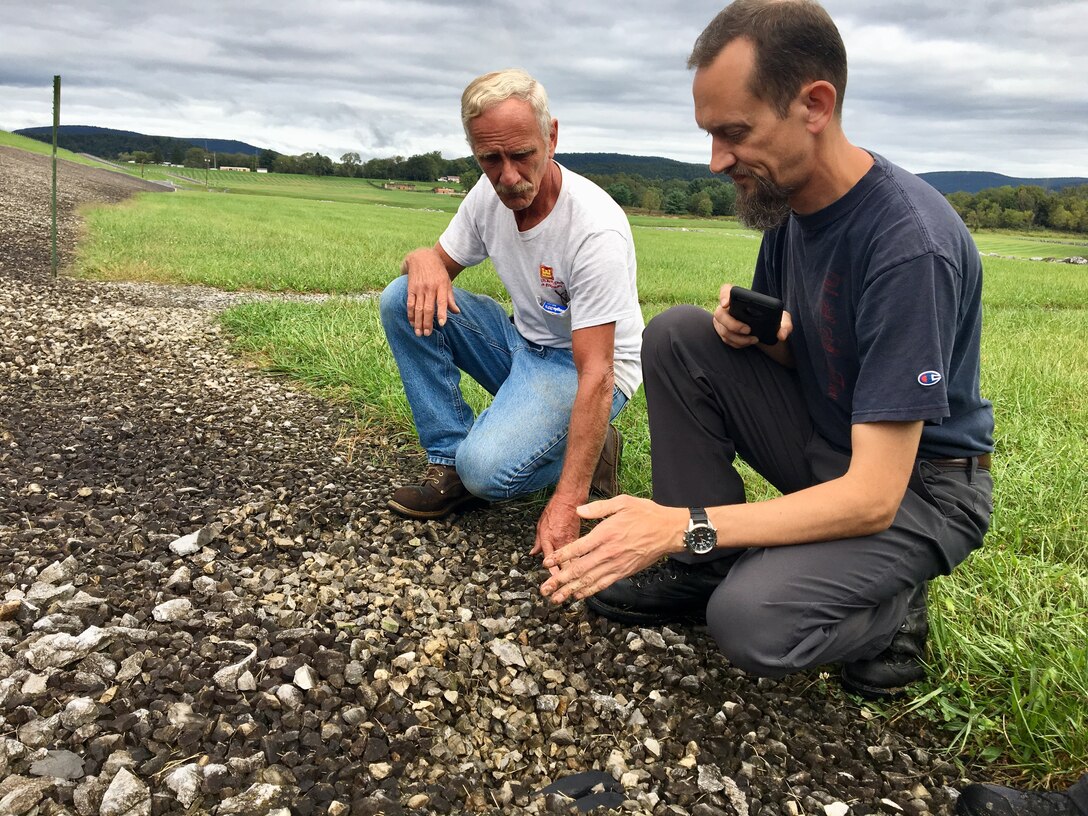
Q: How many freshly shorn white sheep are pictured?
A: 0